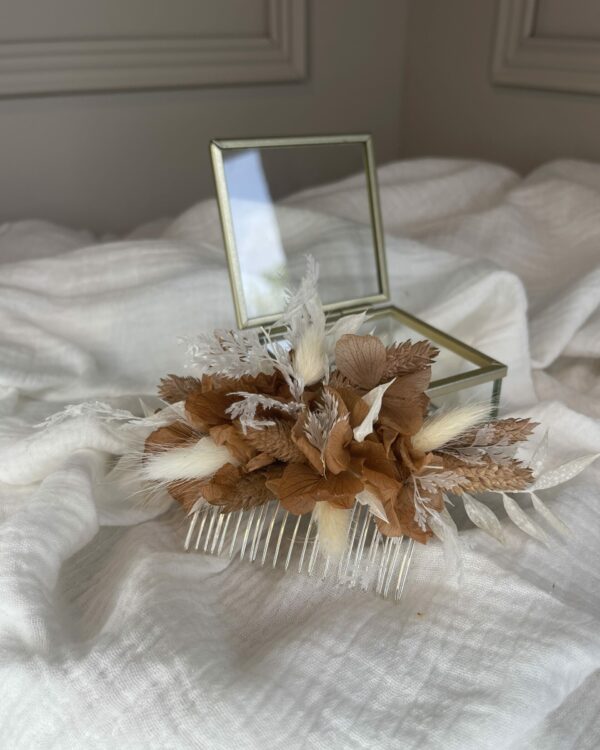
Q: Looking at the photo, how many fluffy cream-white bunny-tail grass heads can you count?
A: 4